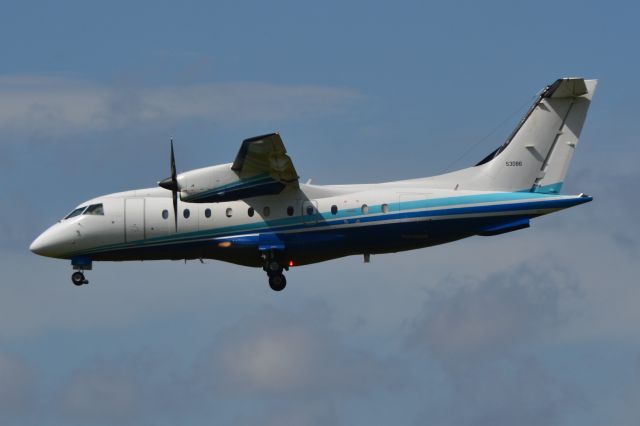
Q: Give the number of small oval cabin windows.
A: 11